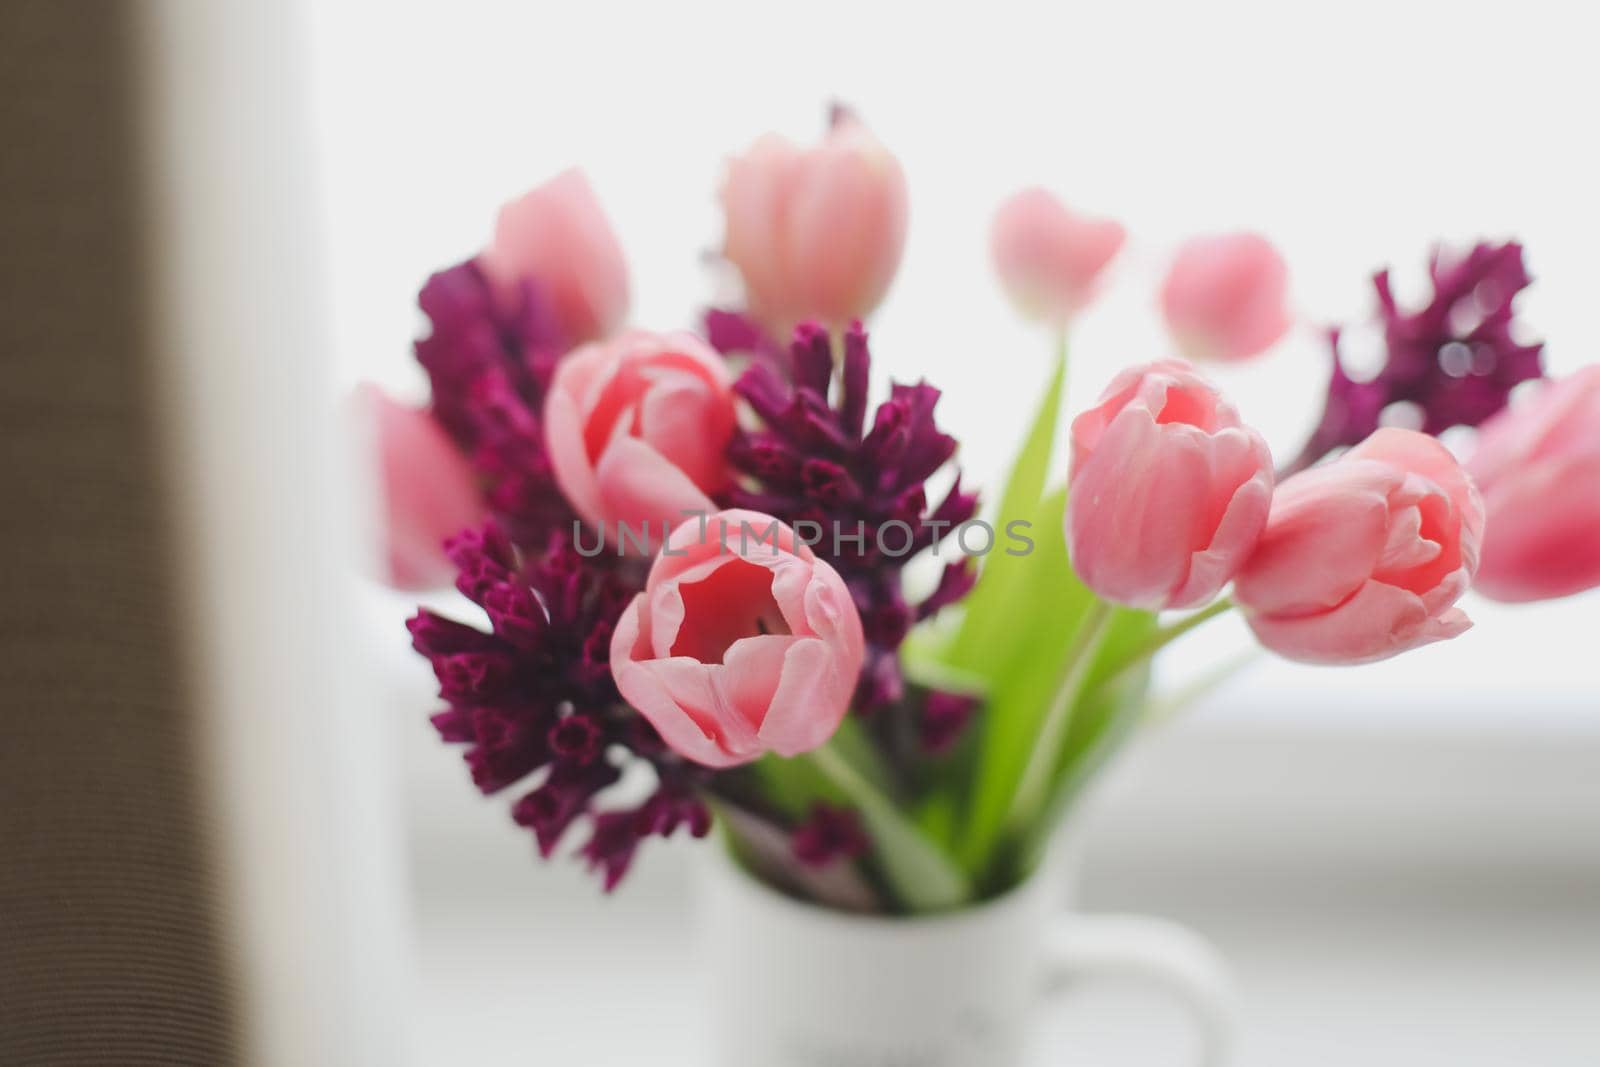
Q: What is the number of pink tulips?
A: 10